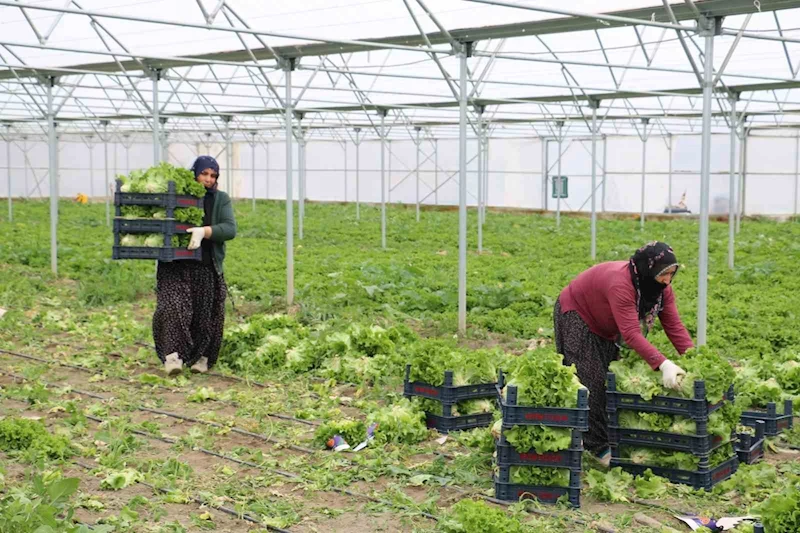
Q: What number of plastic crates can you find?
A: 13